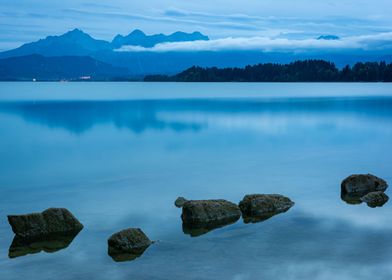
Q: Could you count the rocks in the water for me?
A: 7